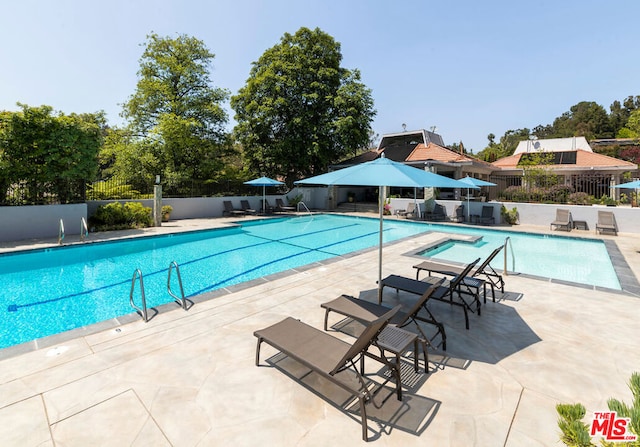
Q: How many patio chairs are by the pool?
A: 14